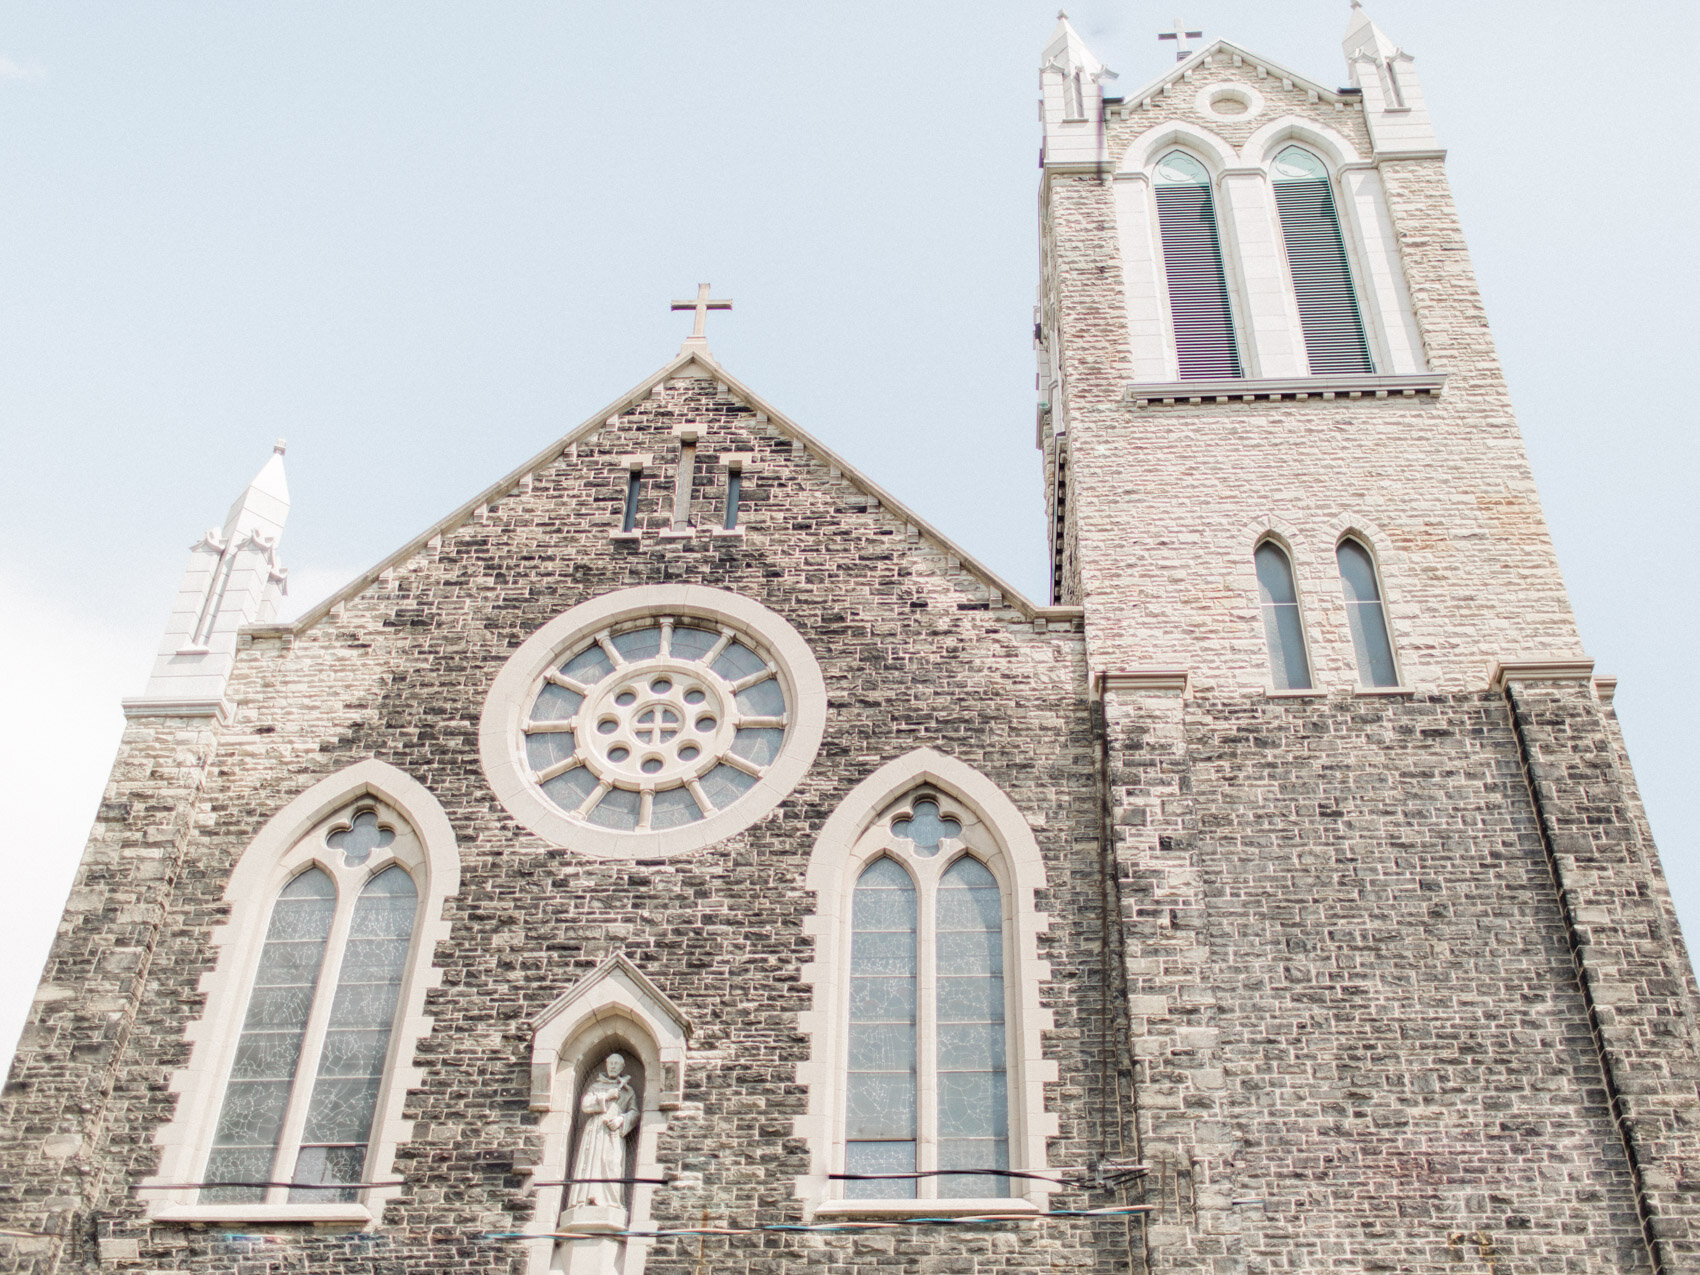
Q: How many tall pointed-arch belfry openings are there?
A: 2